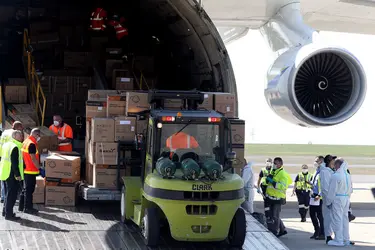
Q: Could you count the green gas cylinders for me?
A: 3